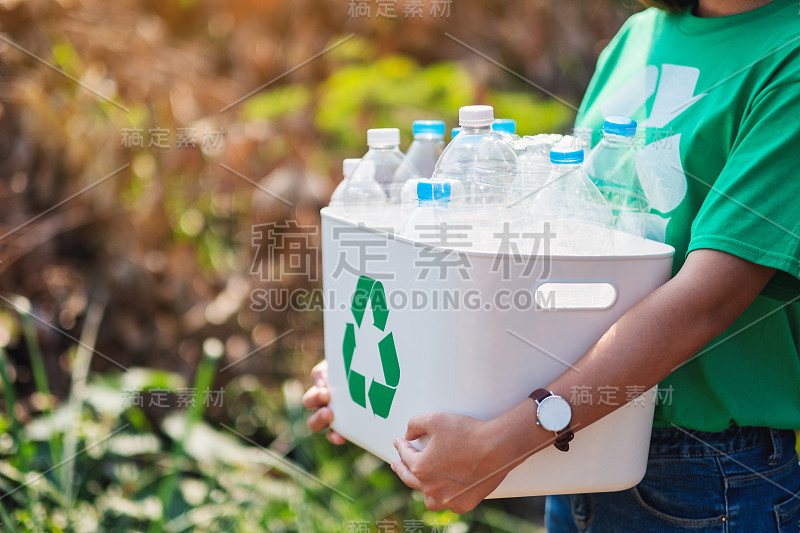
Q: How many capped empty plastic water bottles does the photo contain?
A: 9